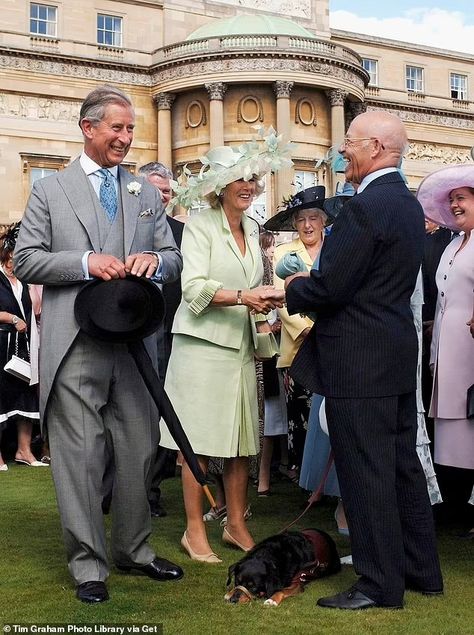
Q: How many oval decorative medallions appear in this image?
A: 3